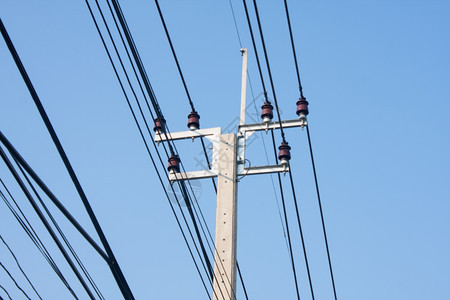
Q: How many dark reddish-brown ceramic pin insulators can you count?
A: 6